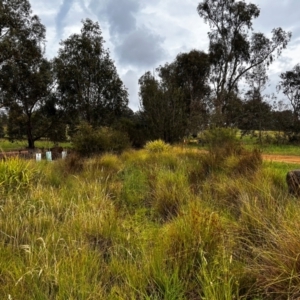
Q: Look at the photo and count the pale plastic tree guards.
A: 3